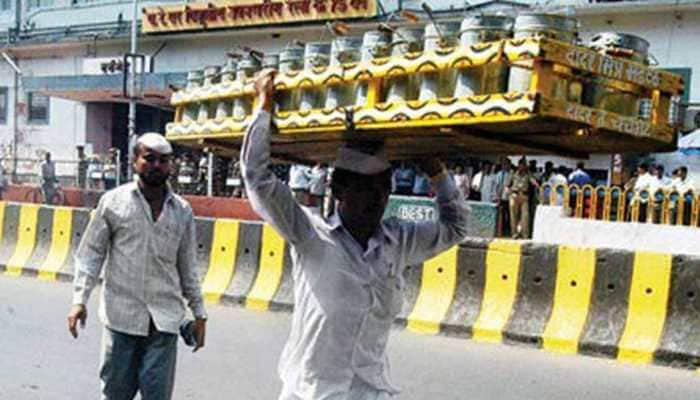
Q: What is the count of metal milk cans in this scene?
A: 14